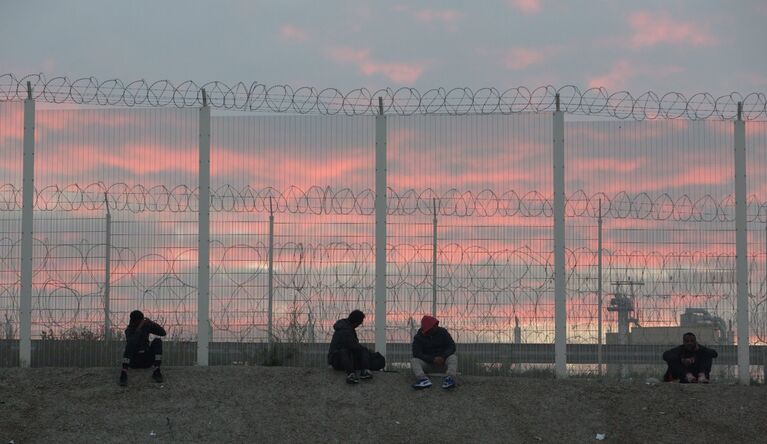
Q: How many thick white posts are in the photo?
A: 5